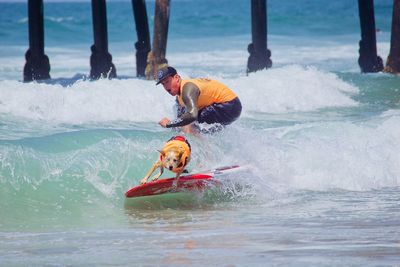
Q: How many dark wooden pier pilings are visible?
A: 7